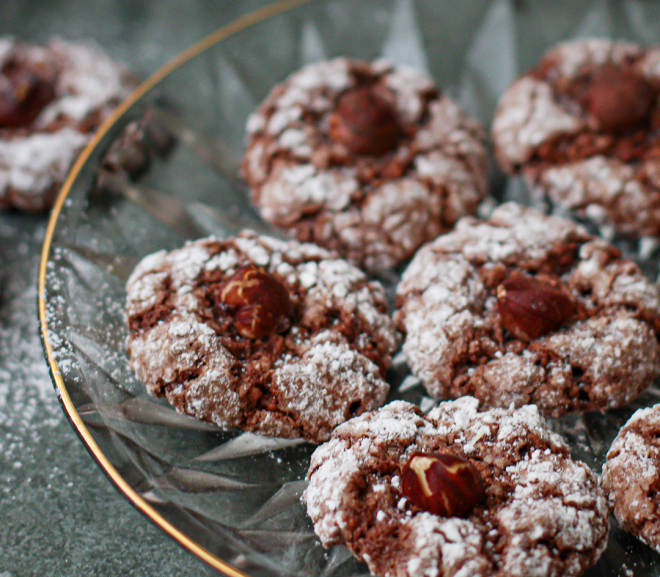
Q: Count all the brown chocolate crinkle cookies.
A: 7